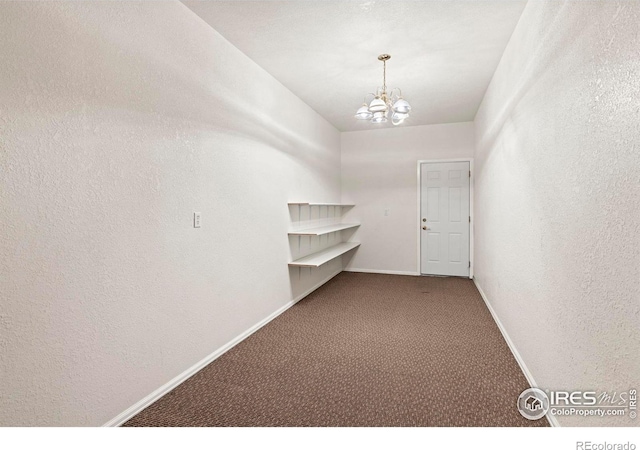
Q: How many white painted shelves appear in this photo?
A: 3